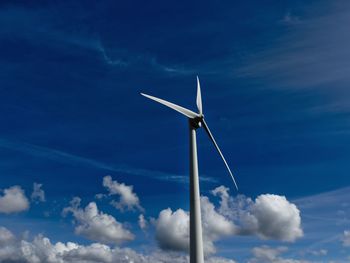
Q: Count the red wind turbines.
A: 0